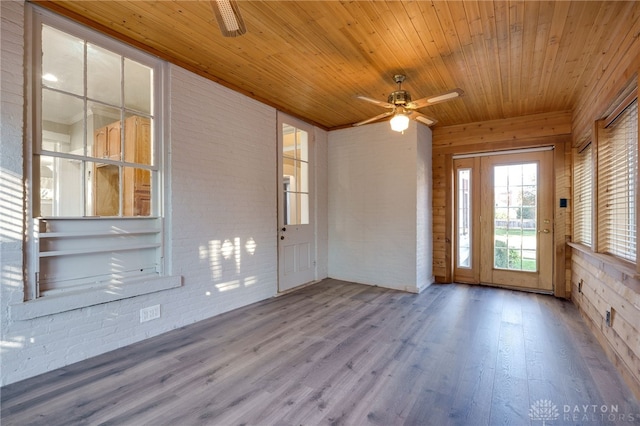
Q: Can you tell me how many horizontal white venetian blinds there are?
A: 2